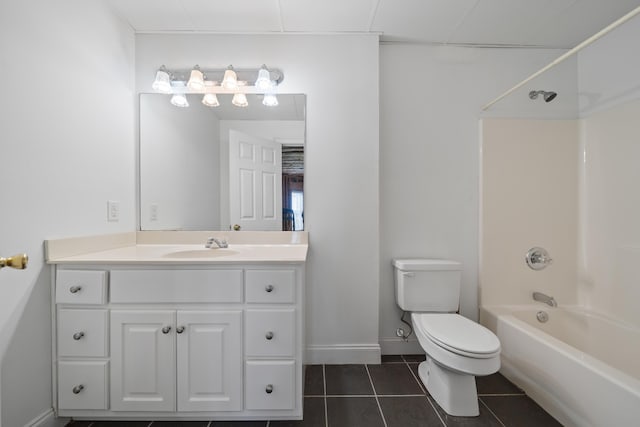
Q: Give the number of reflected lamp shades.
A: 4